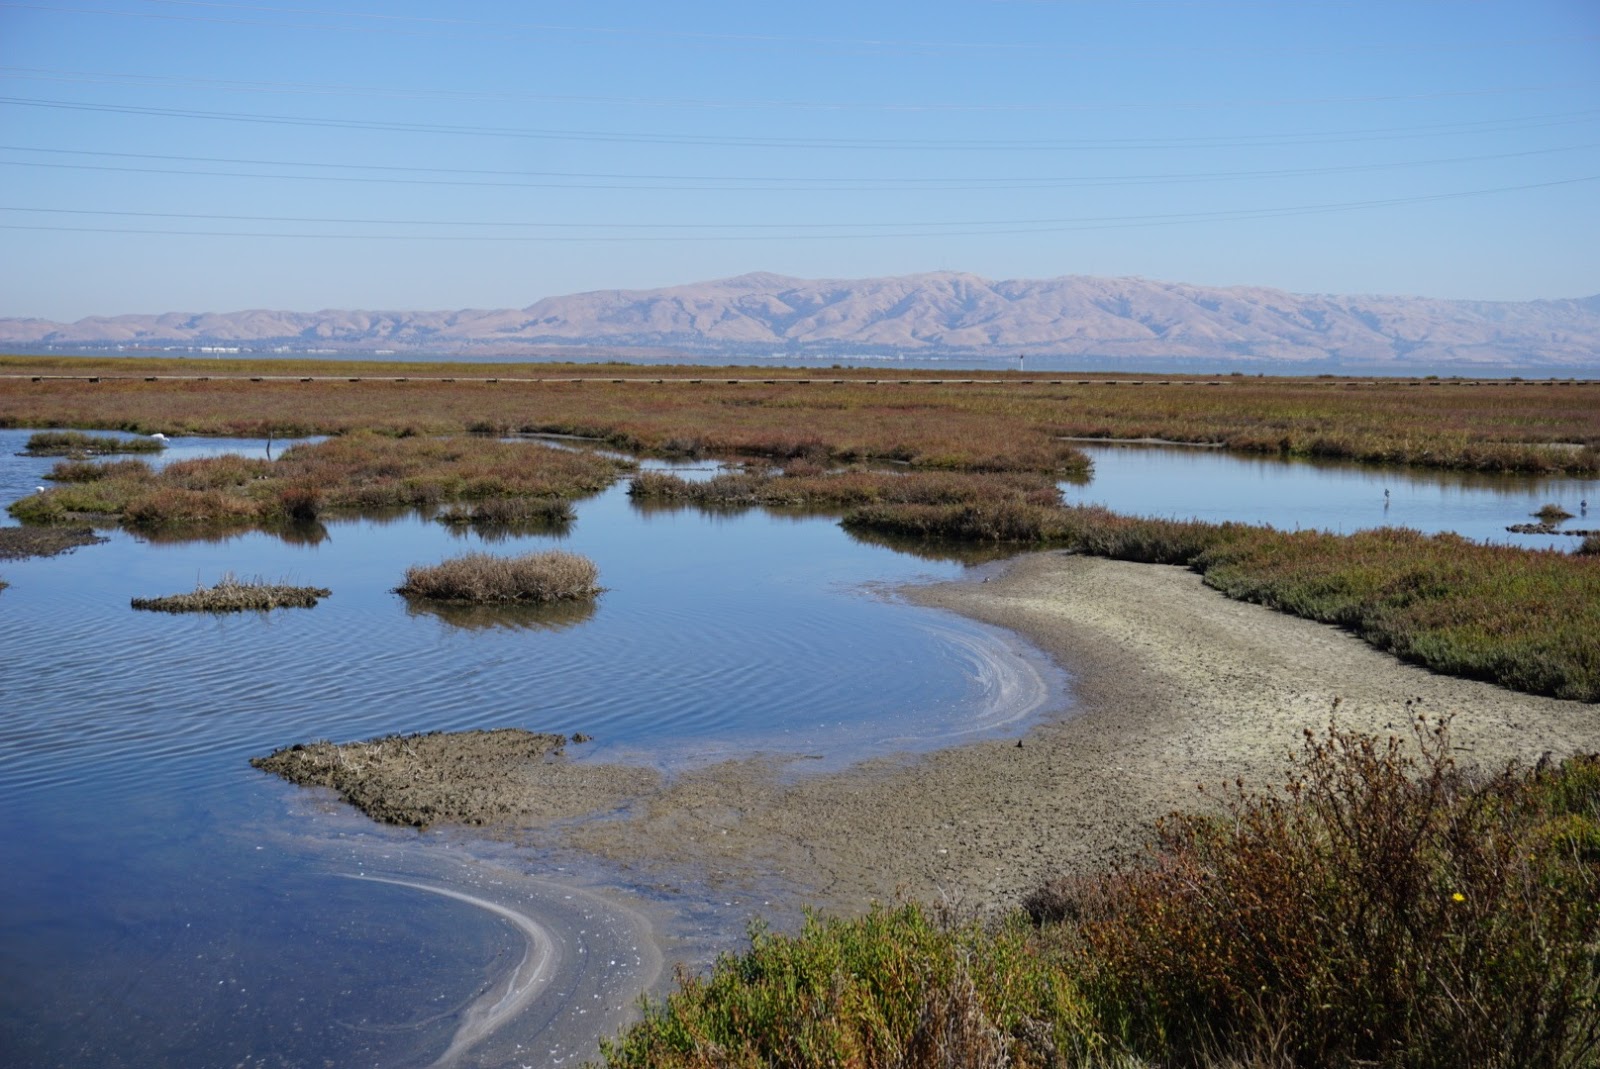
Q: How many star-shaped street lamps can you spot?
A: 0